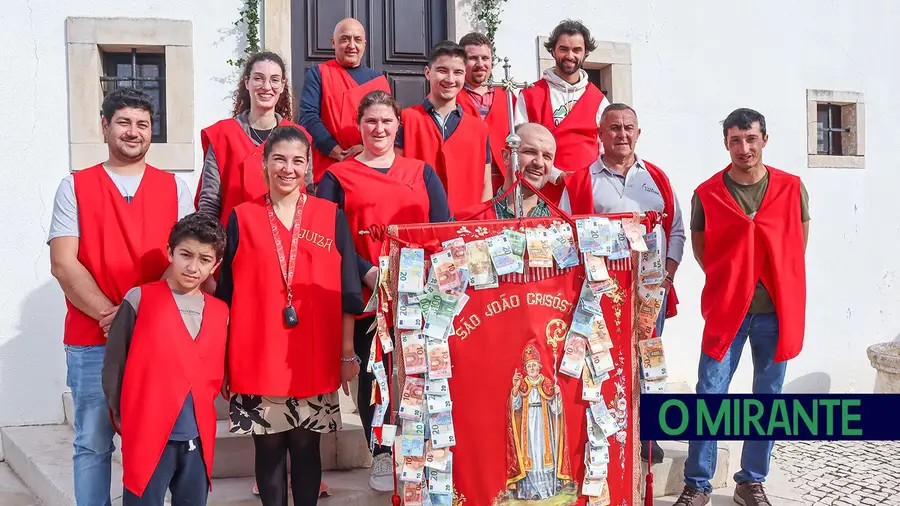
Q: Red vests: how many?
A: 12